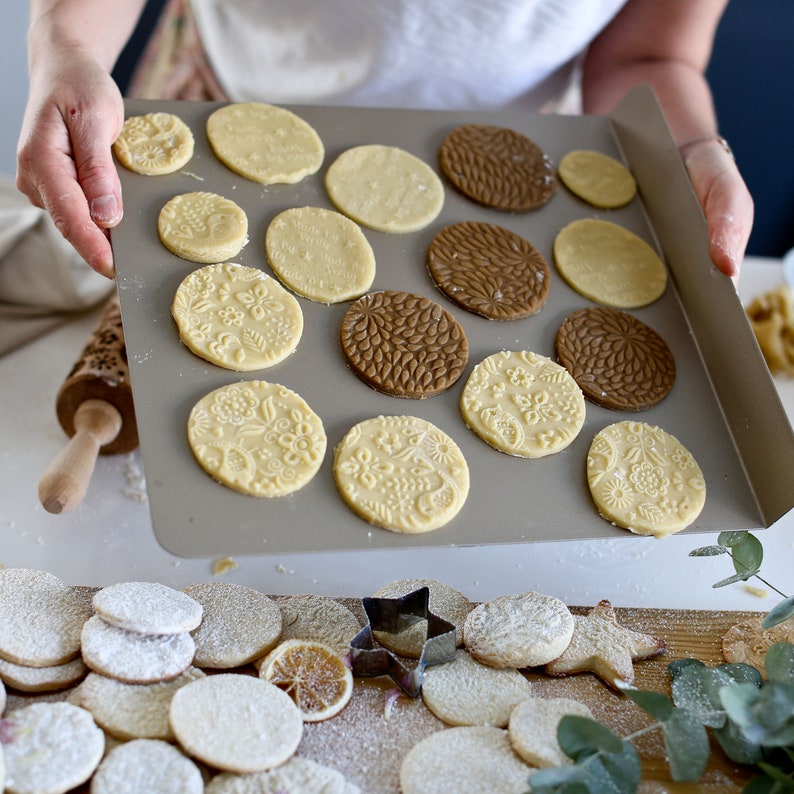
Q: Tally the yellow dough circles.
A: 12